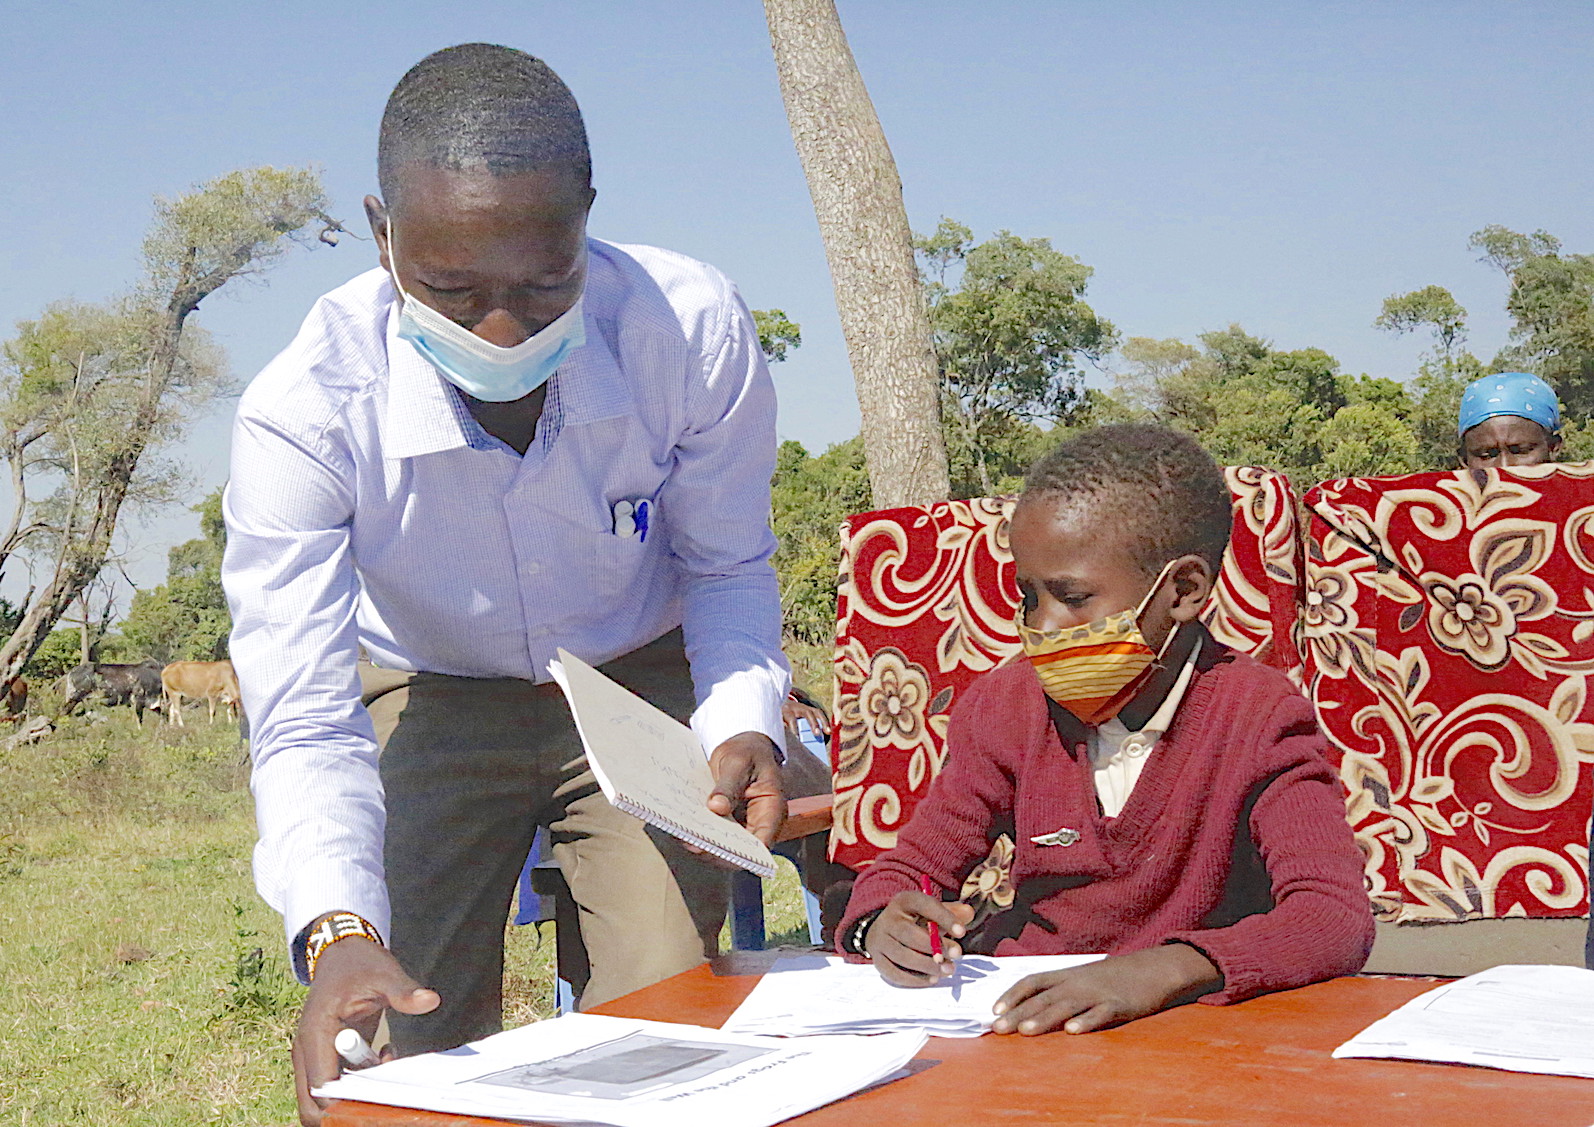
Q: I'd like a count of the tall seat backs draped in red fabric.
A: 2